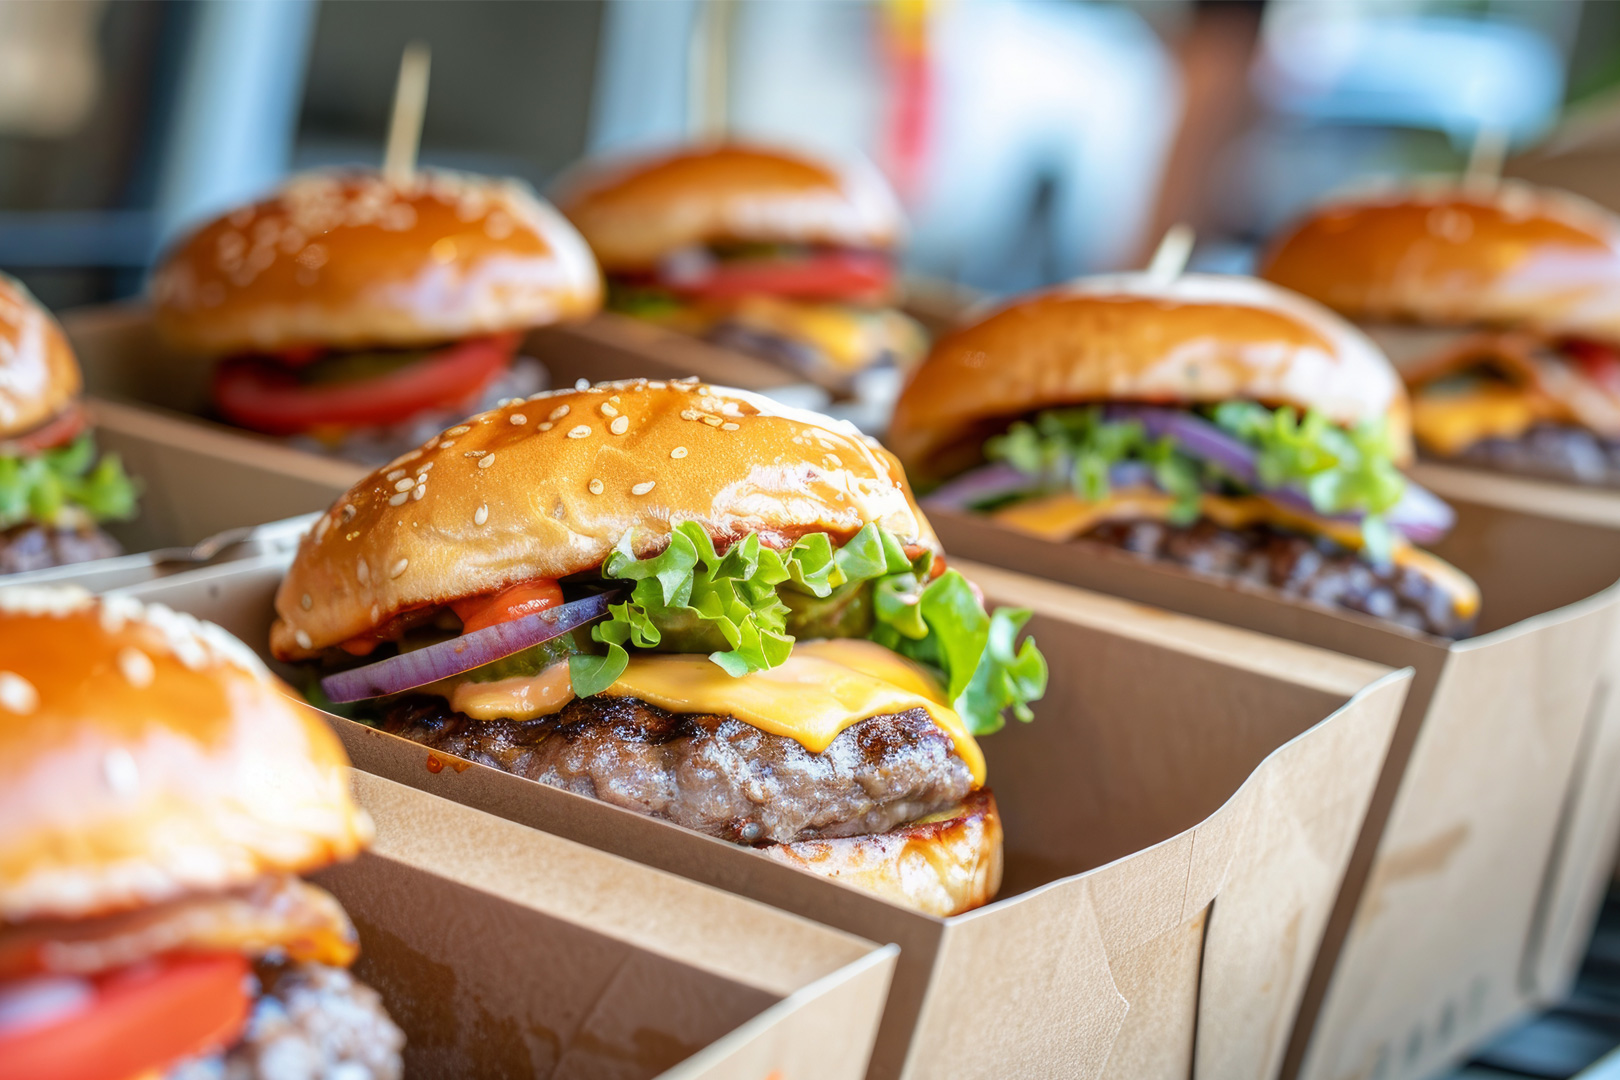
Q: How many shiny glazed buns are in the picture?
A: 7